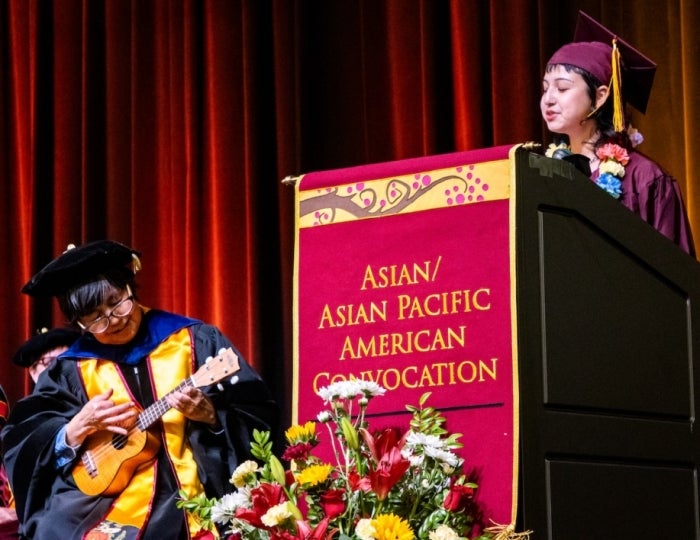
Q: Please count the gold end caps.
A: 2